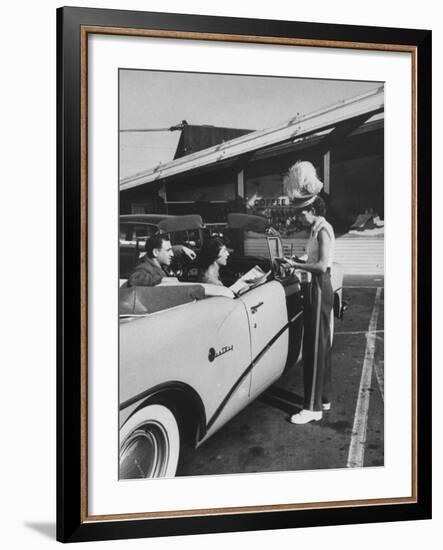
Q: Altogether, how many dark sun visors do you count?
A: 2